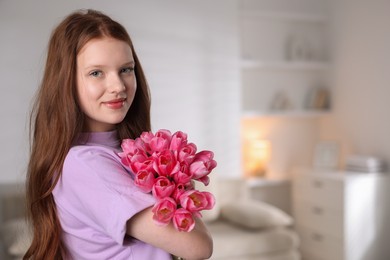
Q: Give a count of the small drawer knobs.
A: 3